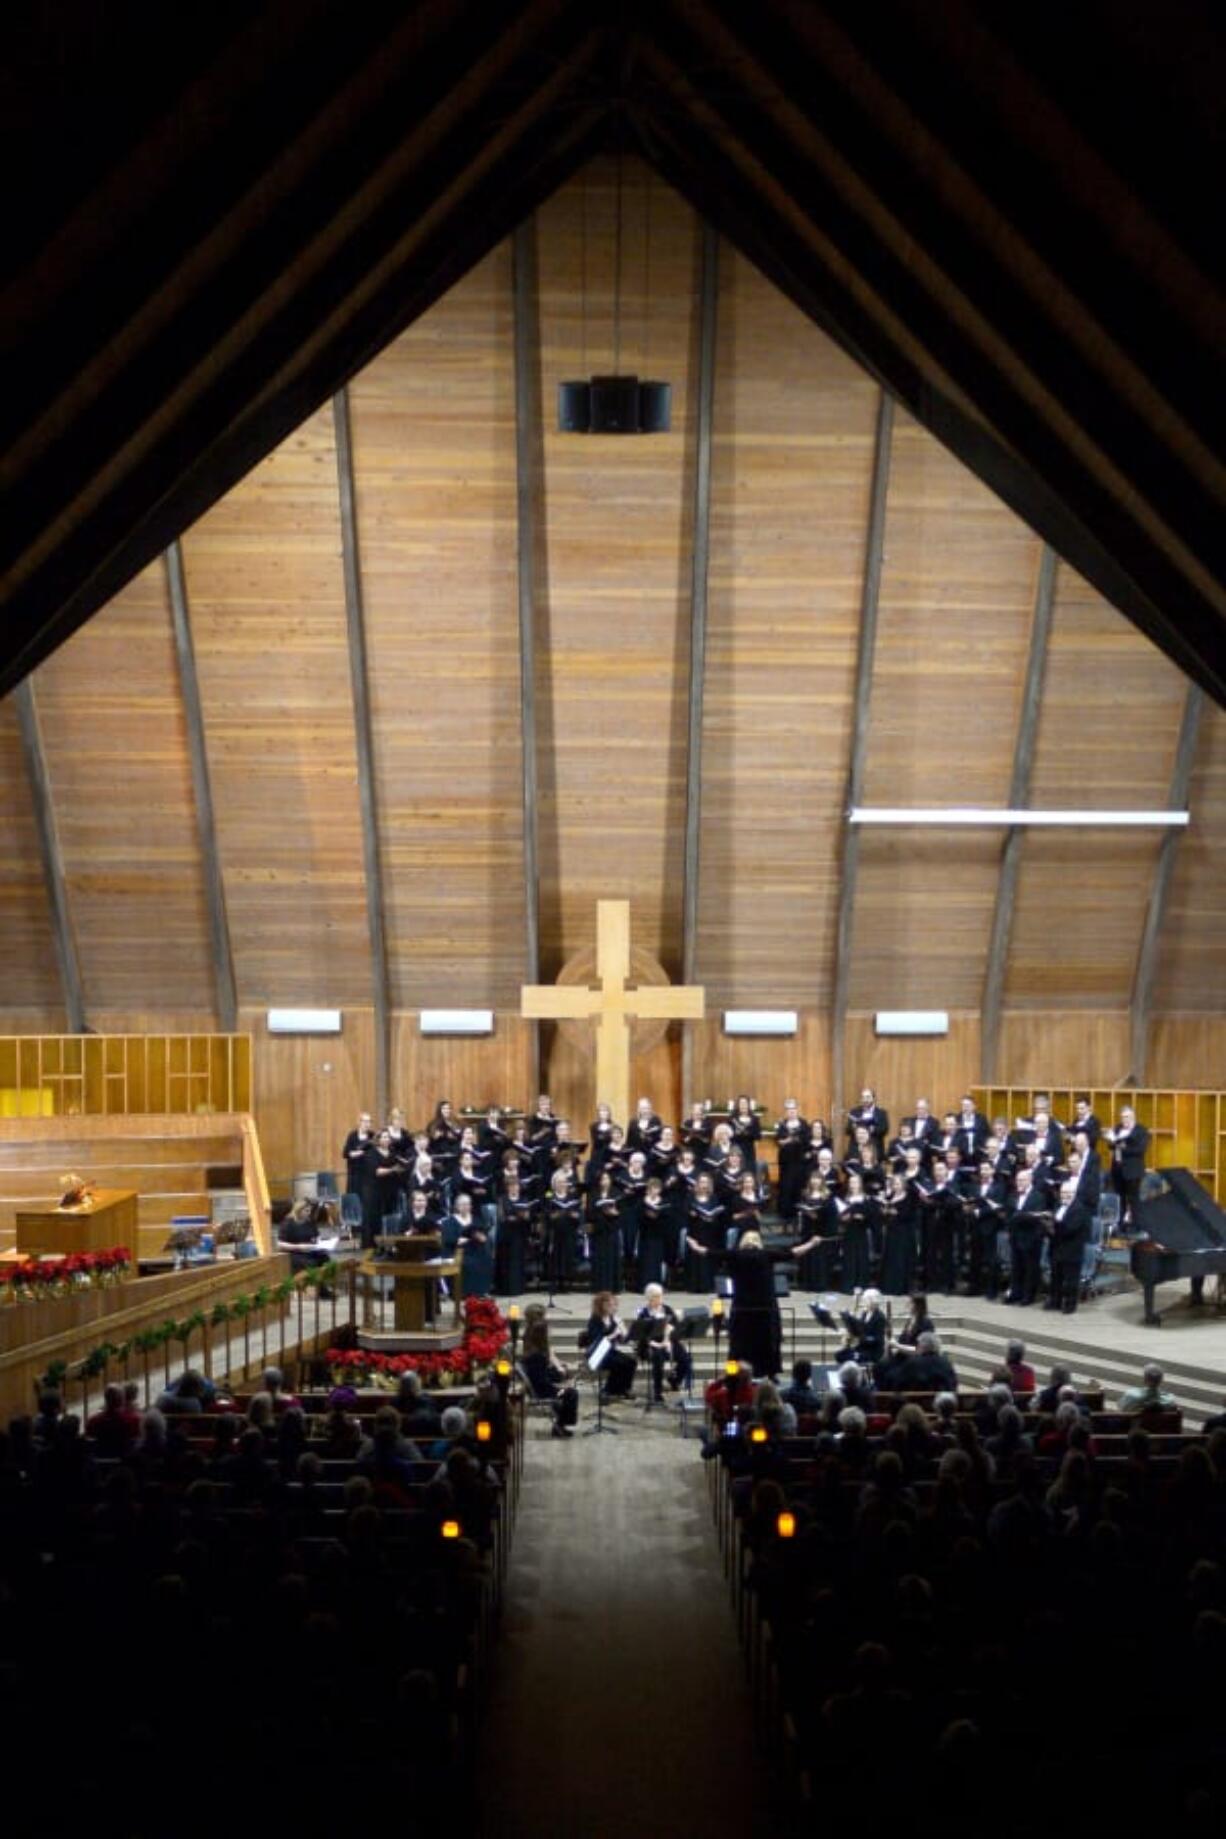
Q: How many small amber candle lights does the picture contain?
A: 8